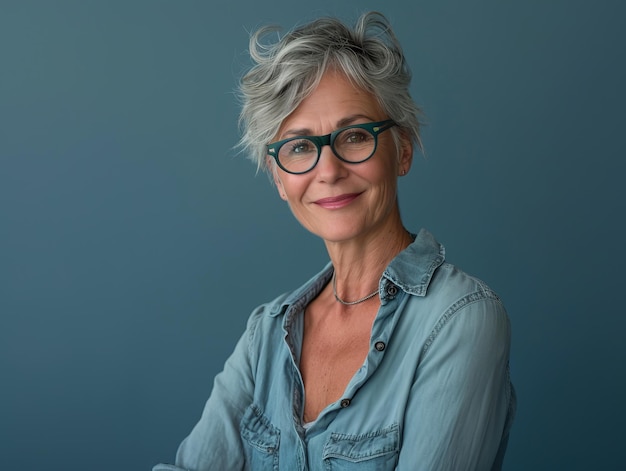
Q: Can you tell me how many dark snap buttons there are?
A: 3